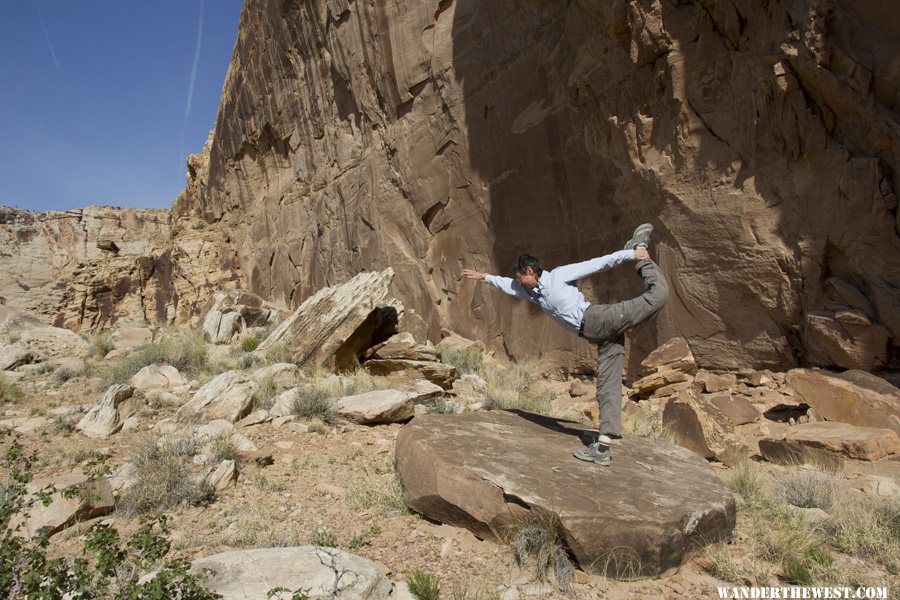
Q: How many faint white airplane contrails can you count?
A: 2